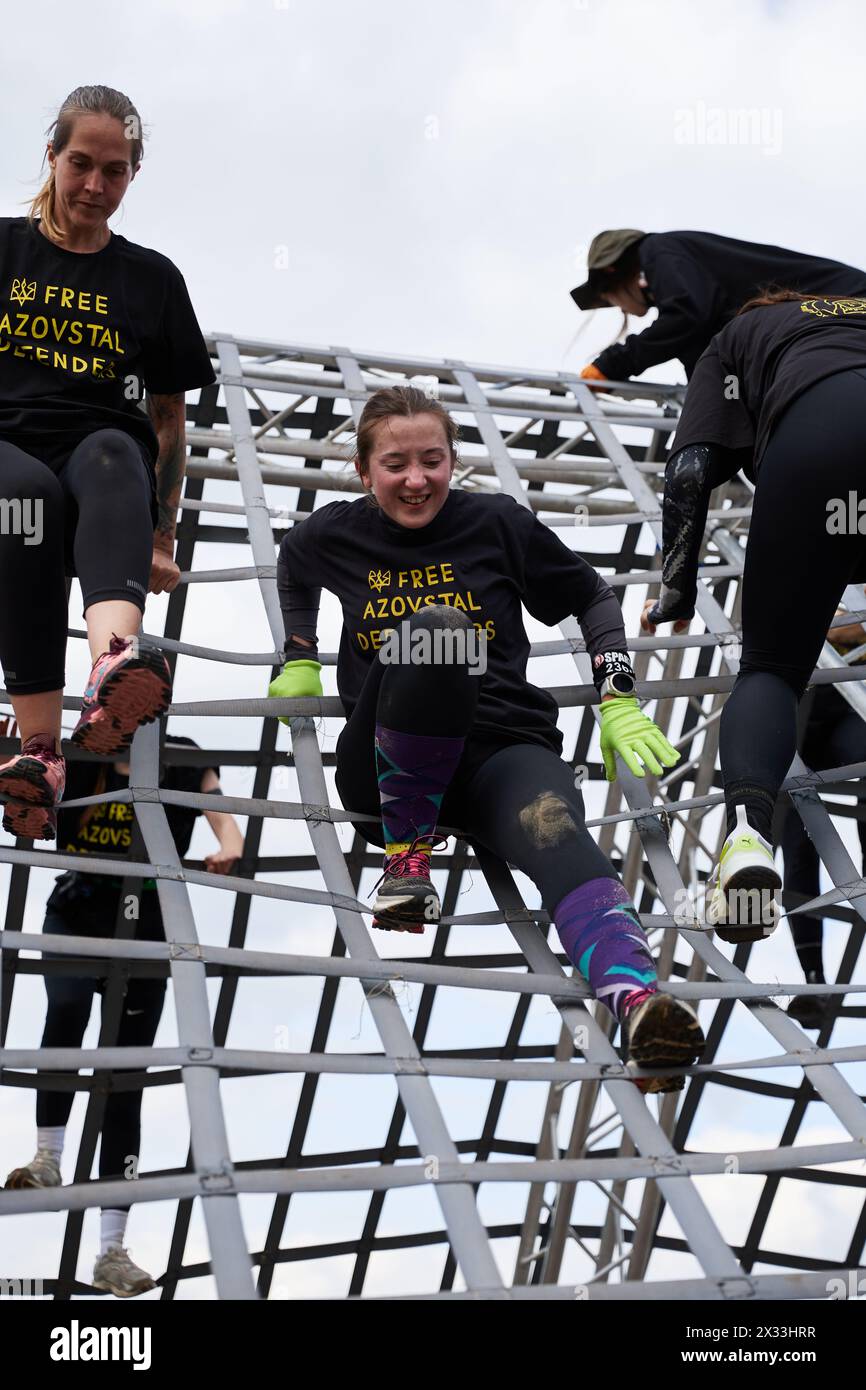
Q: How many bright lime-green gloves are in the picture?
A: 2